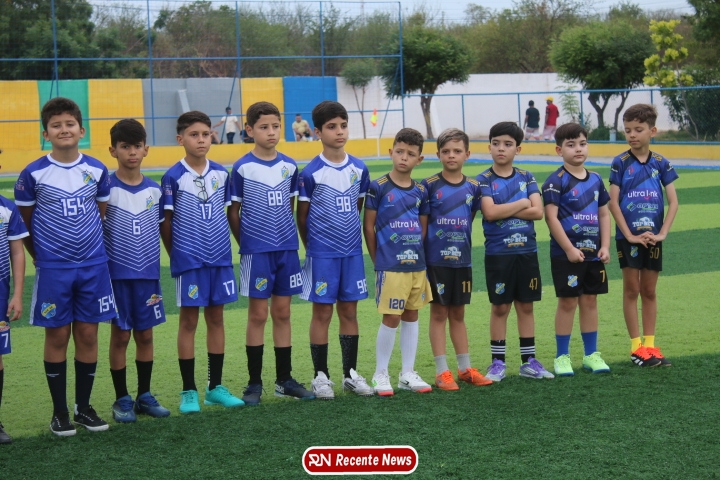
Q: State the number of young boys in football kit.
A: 11